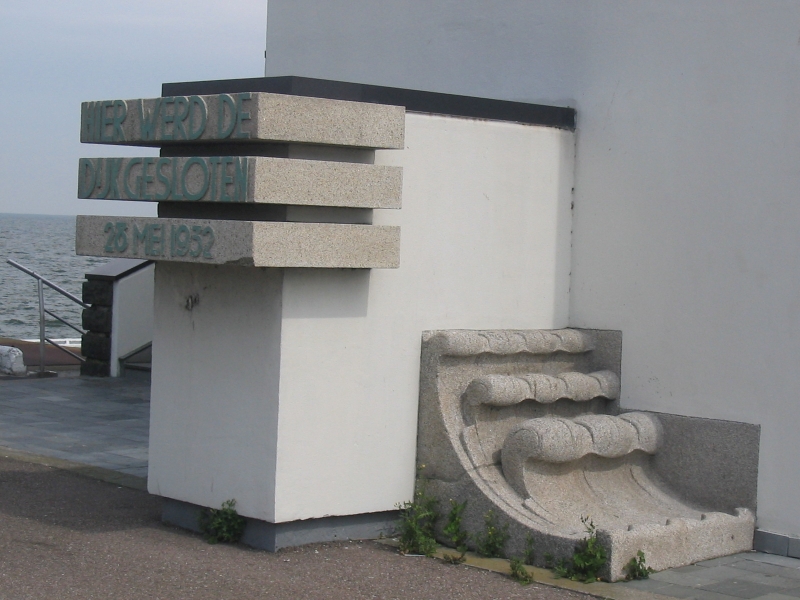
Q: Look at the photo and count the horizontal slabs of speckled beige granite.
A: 3